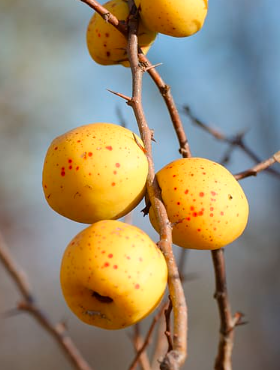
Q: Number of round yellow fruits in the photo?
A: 5